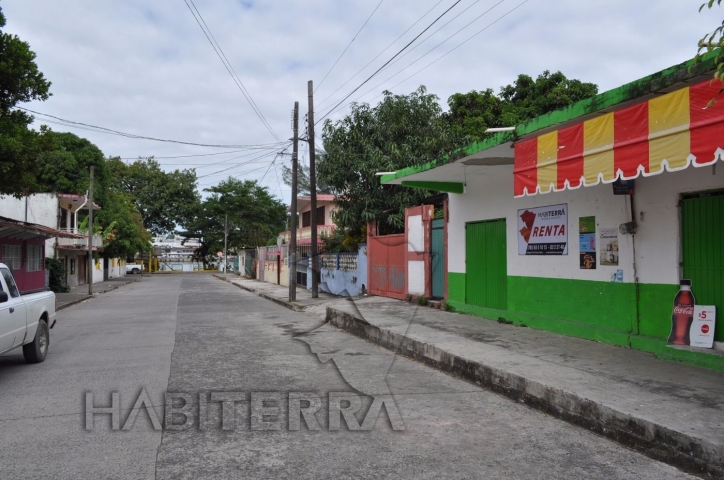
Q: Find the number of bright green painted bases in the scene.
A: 1